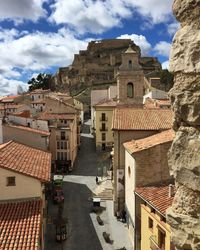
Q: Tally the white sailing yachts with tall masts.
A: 0